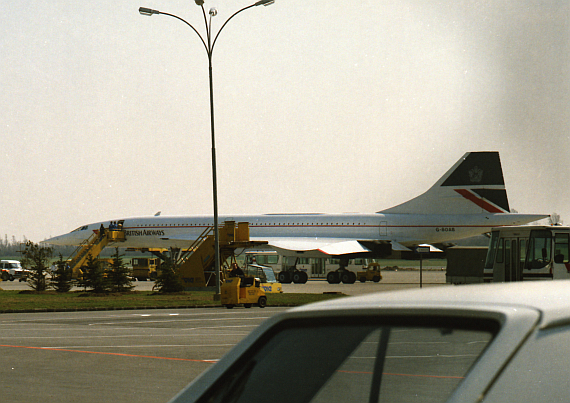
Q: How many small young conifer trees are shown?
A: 5